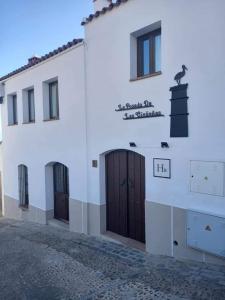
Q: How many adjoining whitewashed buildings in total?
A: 2